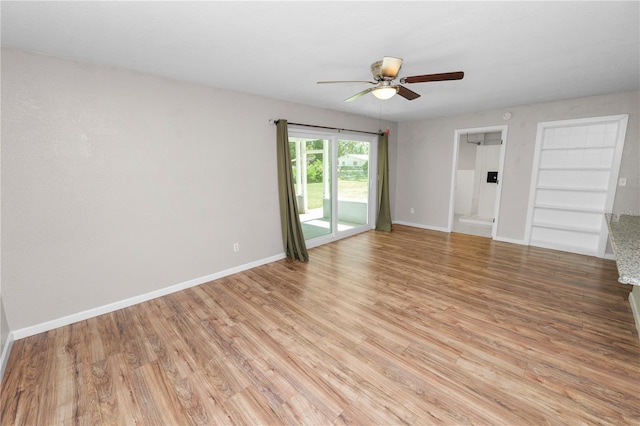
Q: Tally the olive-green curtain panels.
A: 2